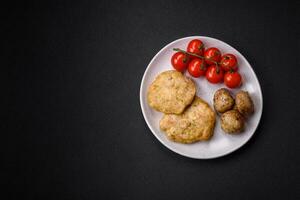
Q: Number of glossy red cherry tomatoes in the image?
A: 7